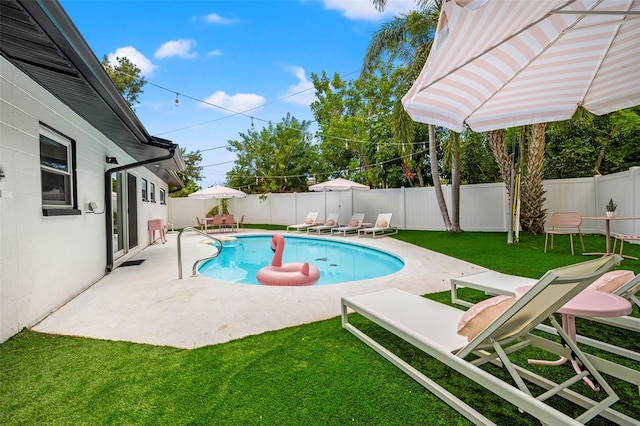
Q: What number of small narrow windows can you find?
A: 3